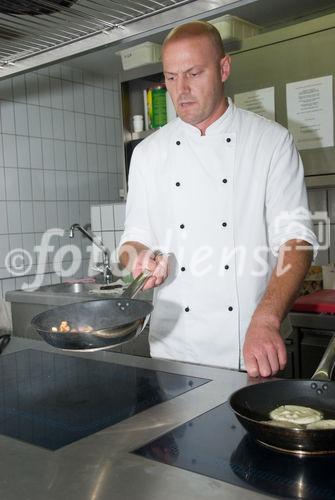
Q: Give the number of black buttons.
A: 10